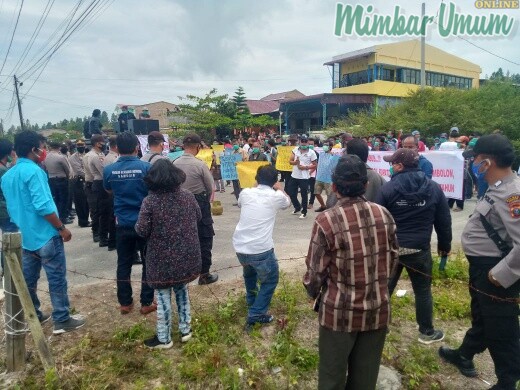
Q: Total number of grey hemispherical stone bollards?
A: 0